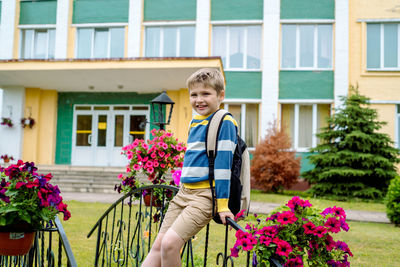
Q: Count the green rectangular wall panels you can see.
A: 7